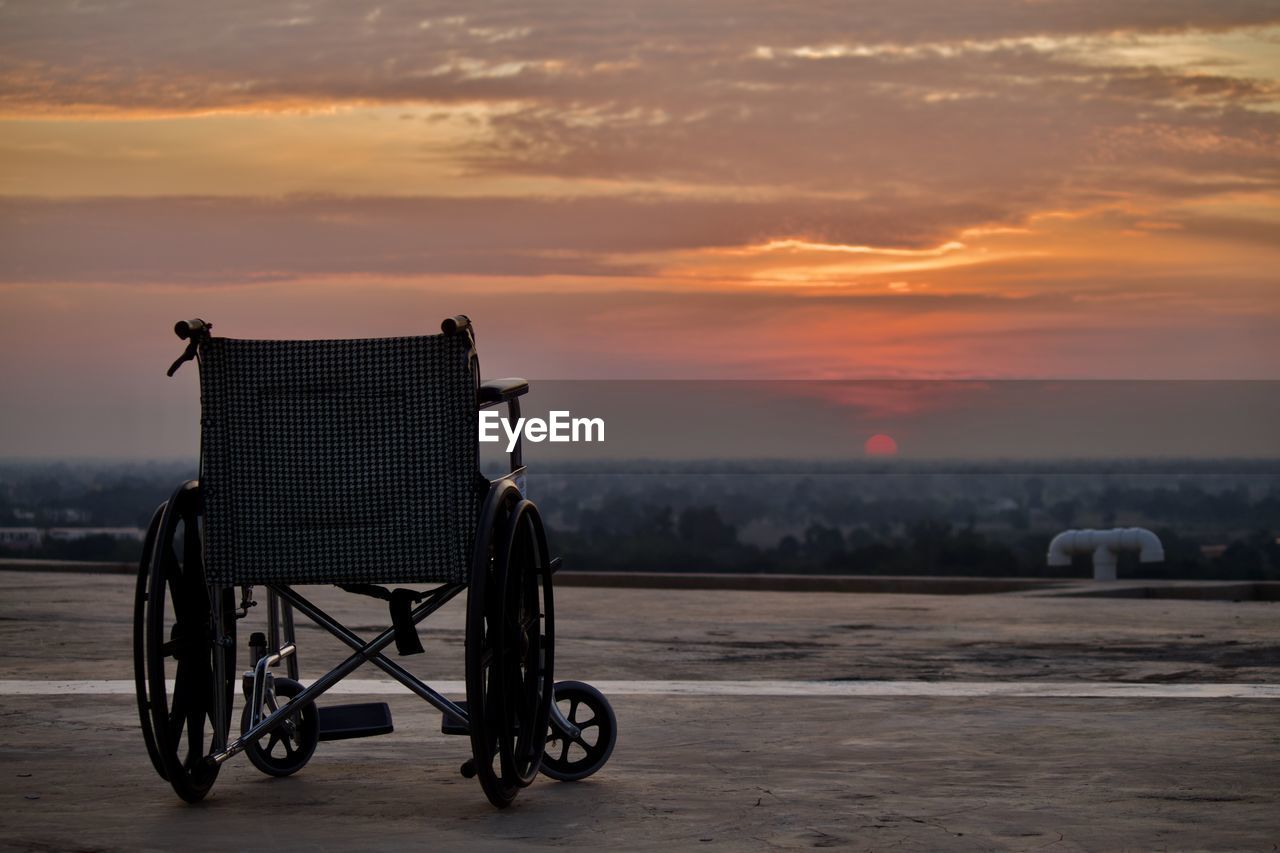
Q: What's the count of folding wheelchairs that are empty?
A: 1